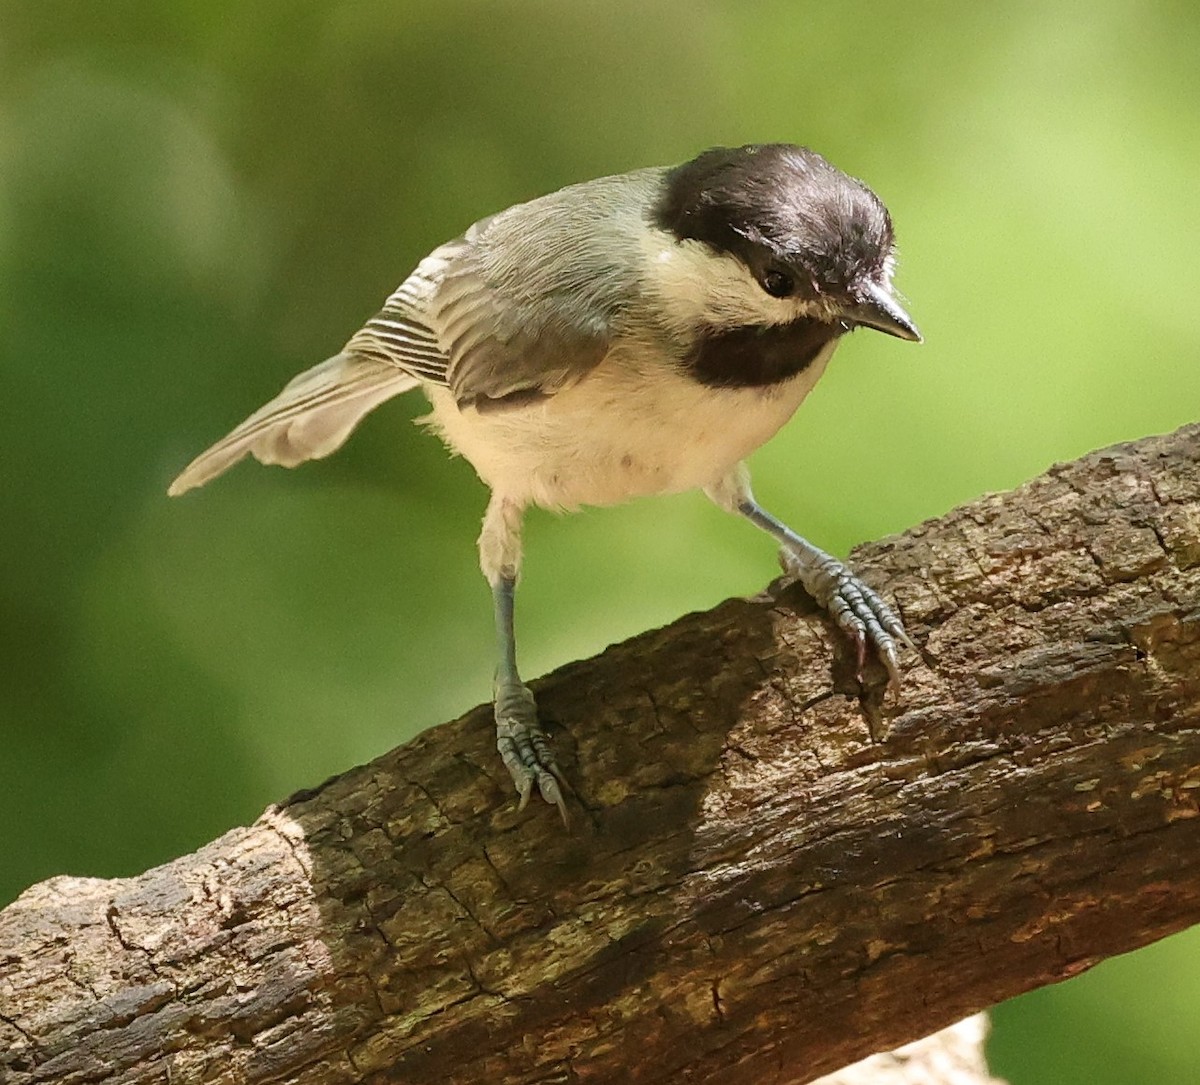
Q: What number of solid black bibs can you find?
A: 1